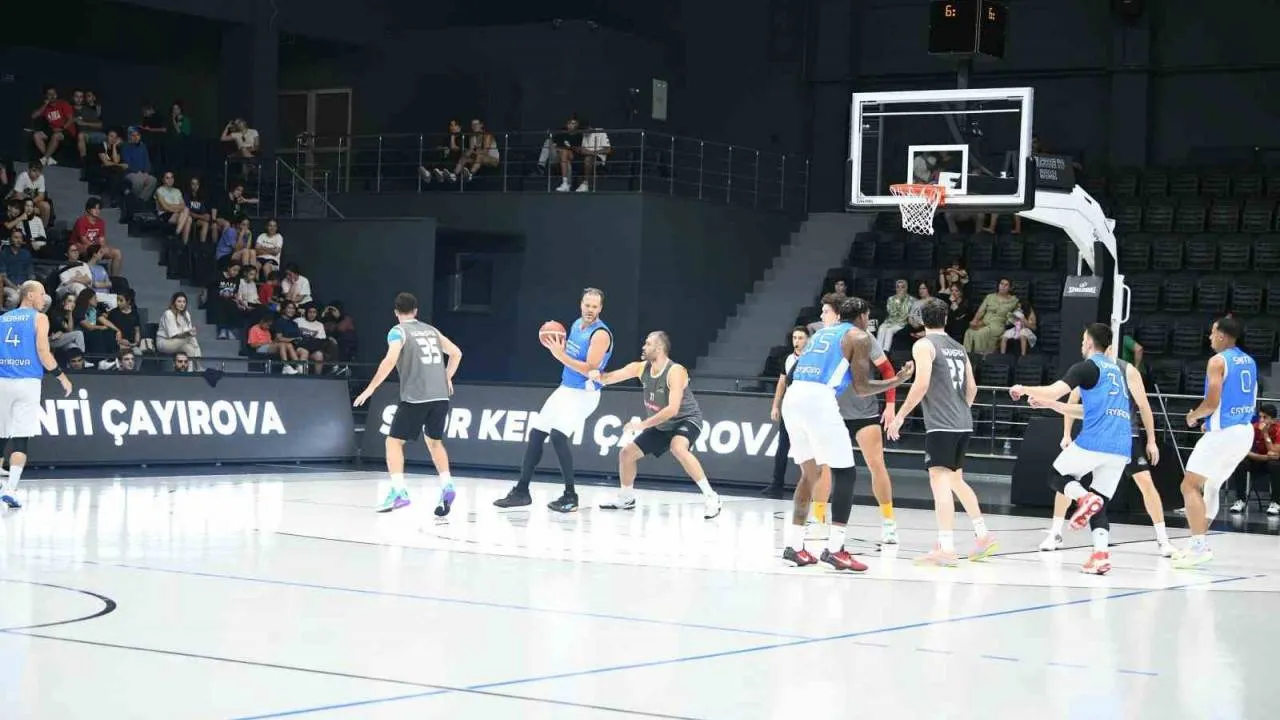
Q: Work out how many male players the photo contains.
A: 10